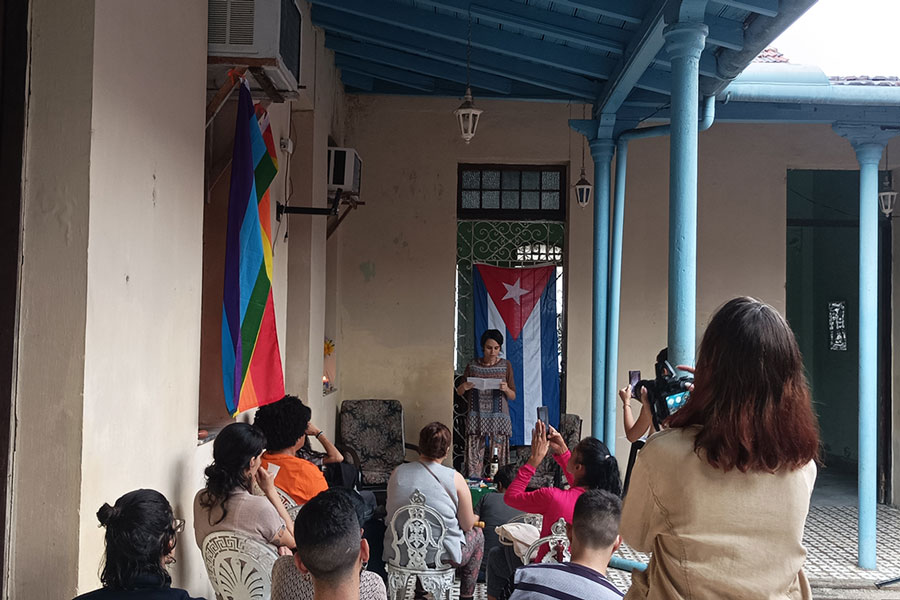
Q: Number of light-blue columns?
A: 3